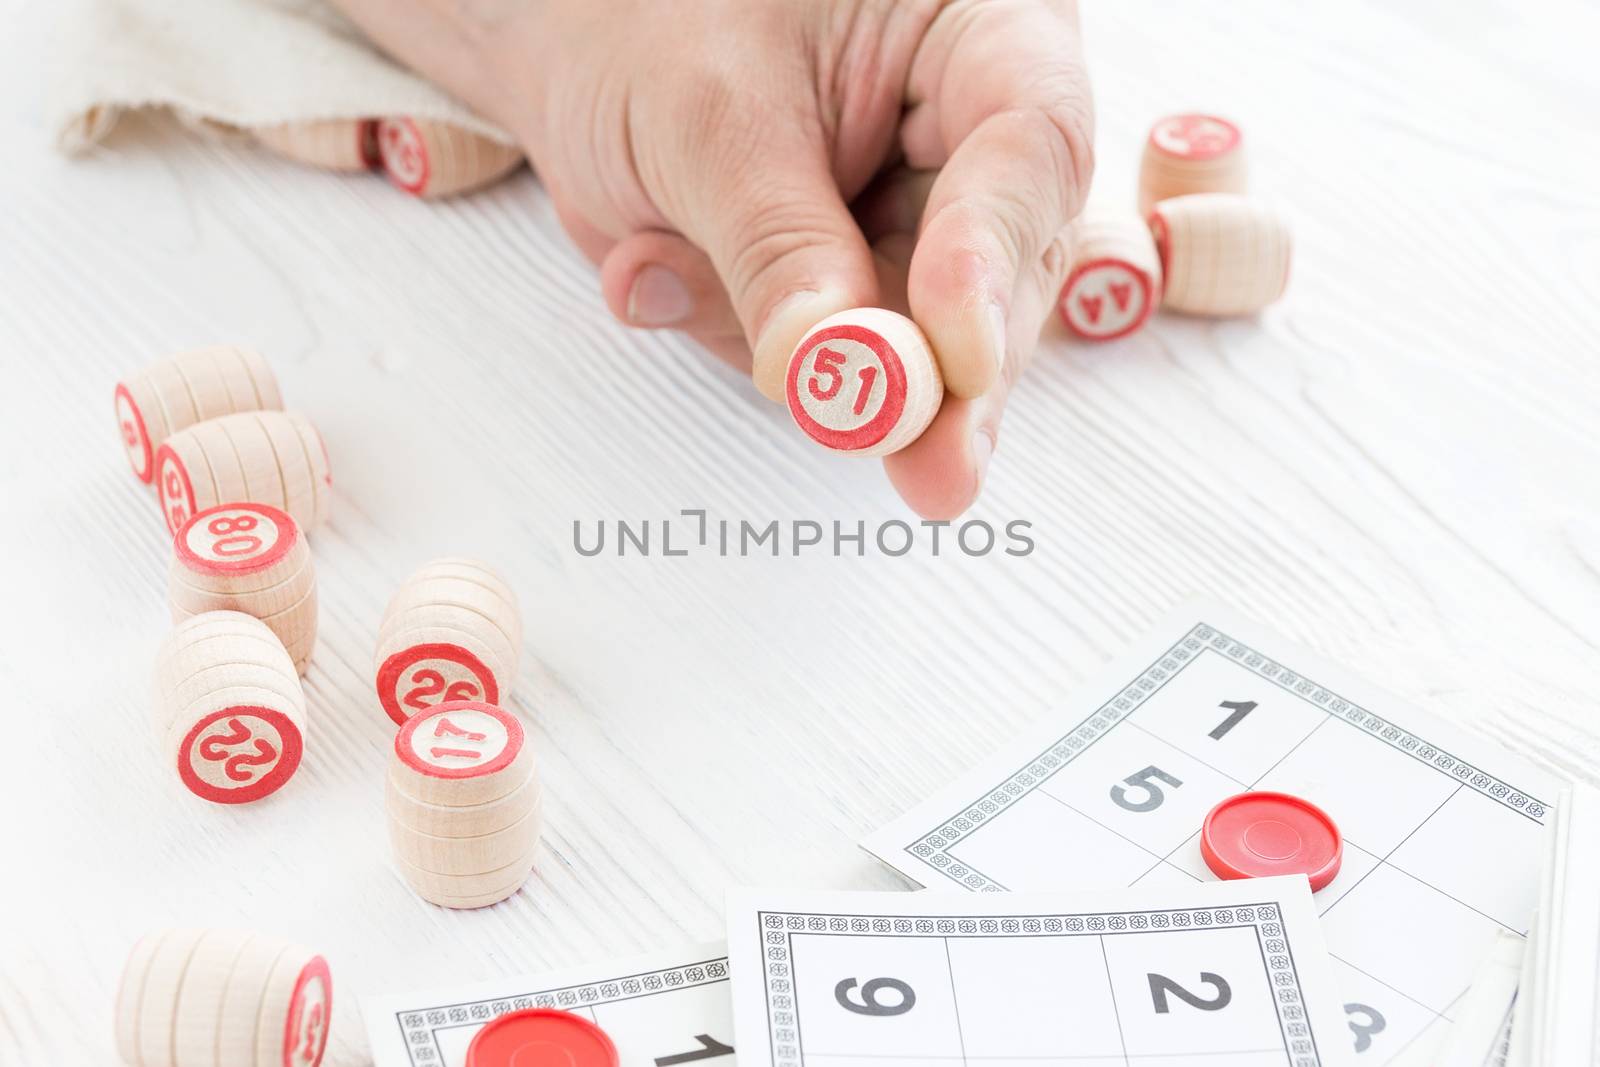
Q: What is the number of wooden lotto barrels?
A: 13